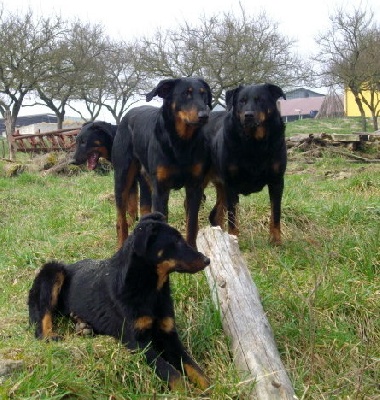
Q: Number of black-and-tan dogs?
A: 4